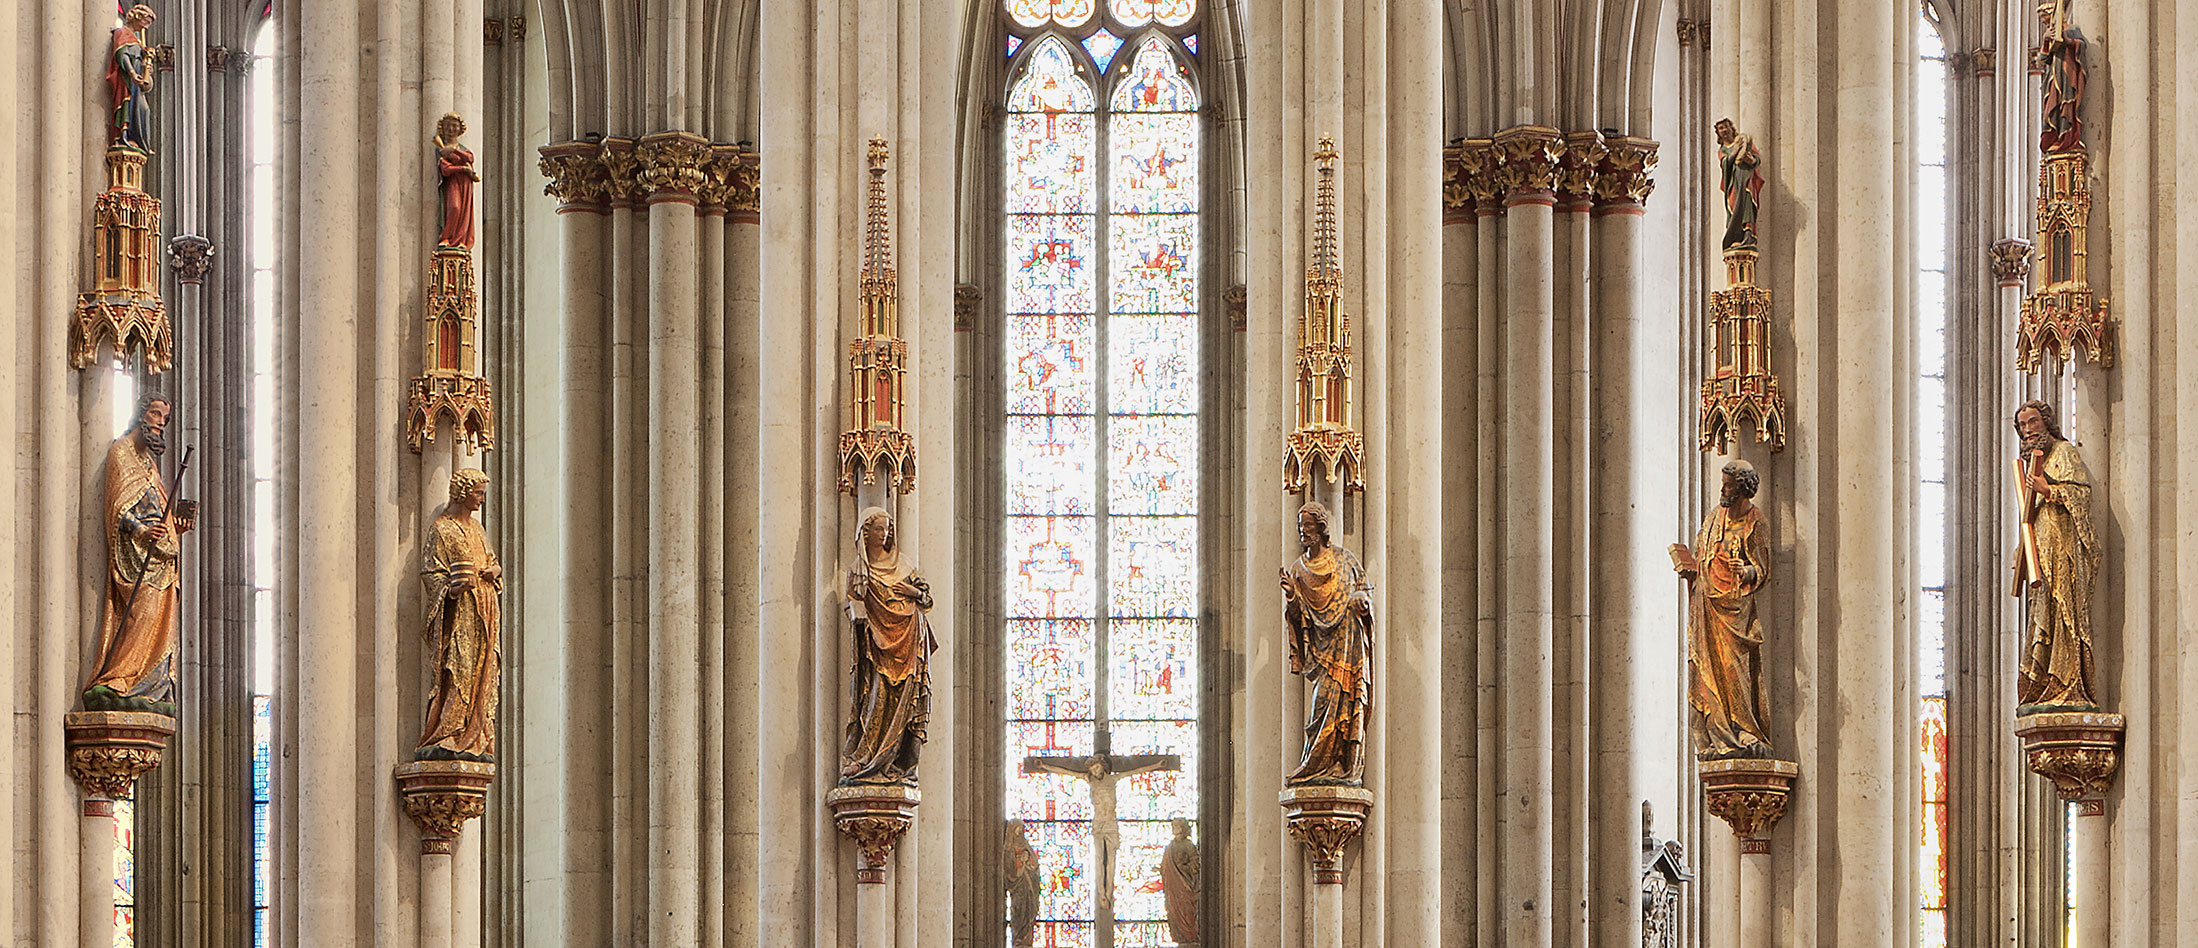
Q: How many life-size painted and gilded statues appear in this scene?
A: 6